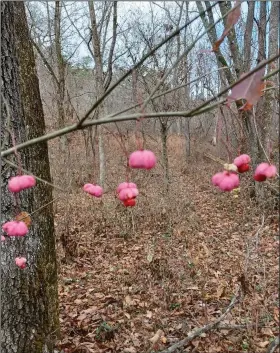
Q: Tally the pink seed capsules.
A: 9